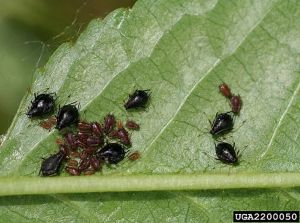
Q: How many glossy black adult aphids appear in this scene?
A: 7